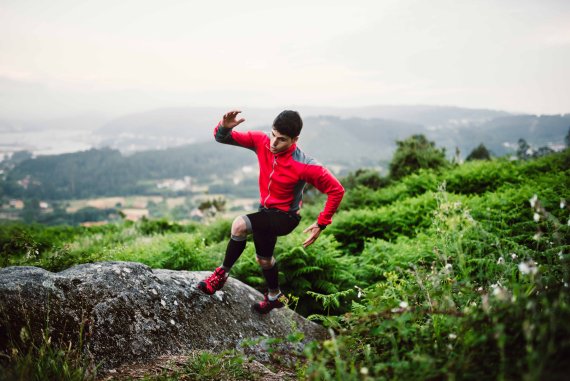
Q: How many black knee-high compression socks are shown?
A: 2